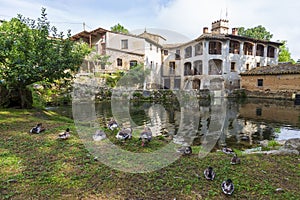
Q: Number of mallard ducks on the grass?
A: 11